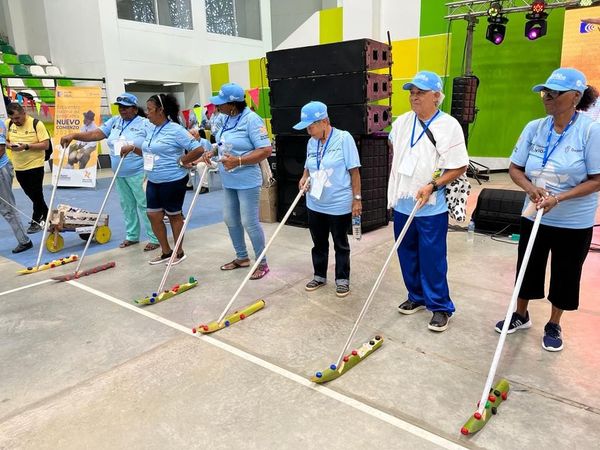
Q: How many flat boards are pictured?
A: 6